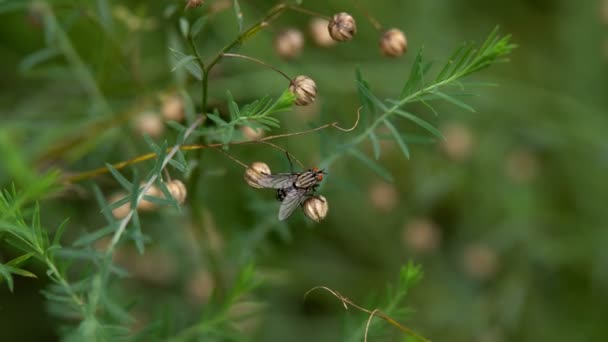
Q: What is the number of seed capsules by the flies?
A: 2